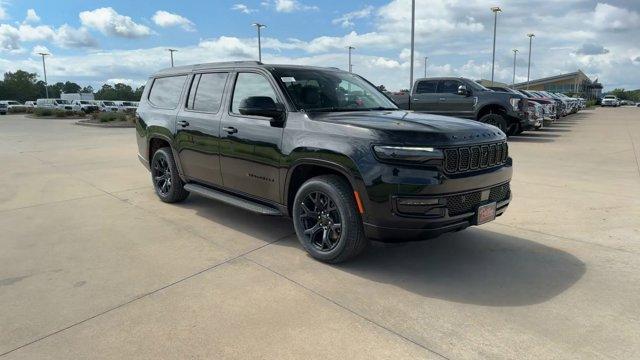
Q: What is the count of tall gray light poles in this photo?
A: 9